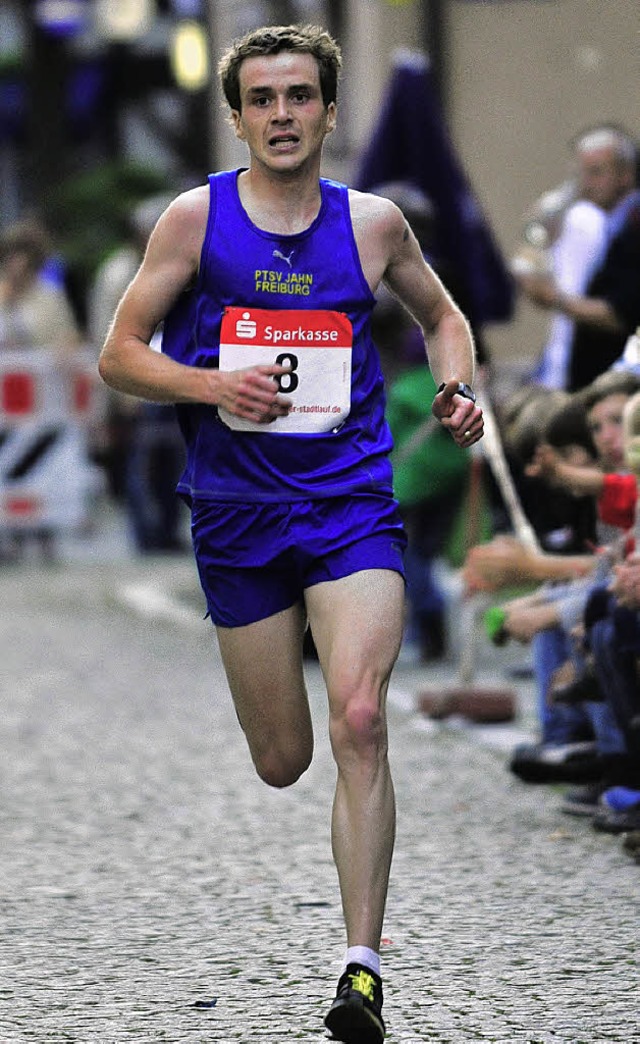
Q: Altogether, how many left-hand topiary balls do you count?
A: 0